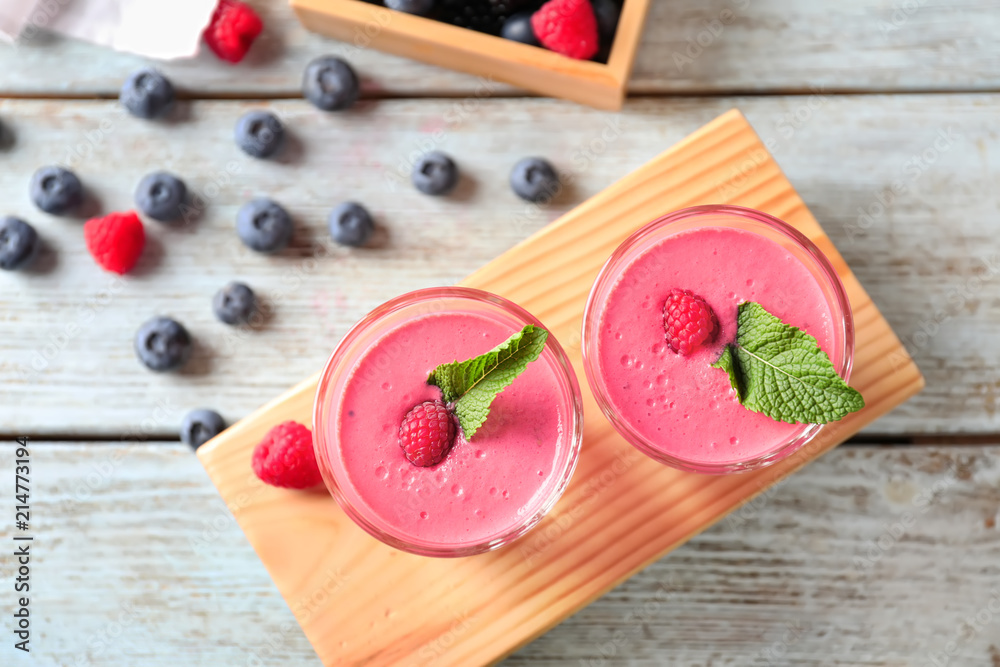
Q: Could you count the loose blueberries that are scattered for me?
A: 13